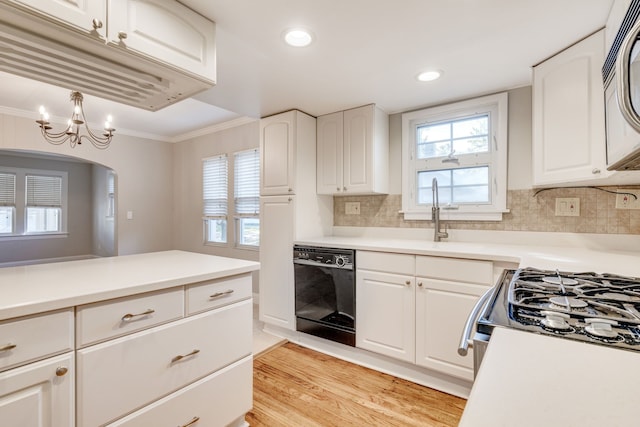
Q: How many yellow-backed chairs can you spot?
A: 0